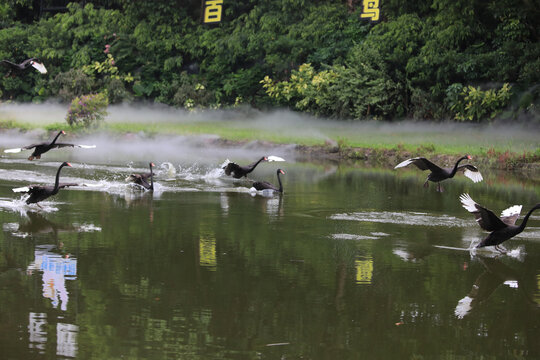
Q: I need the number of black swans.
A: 8